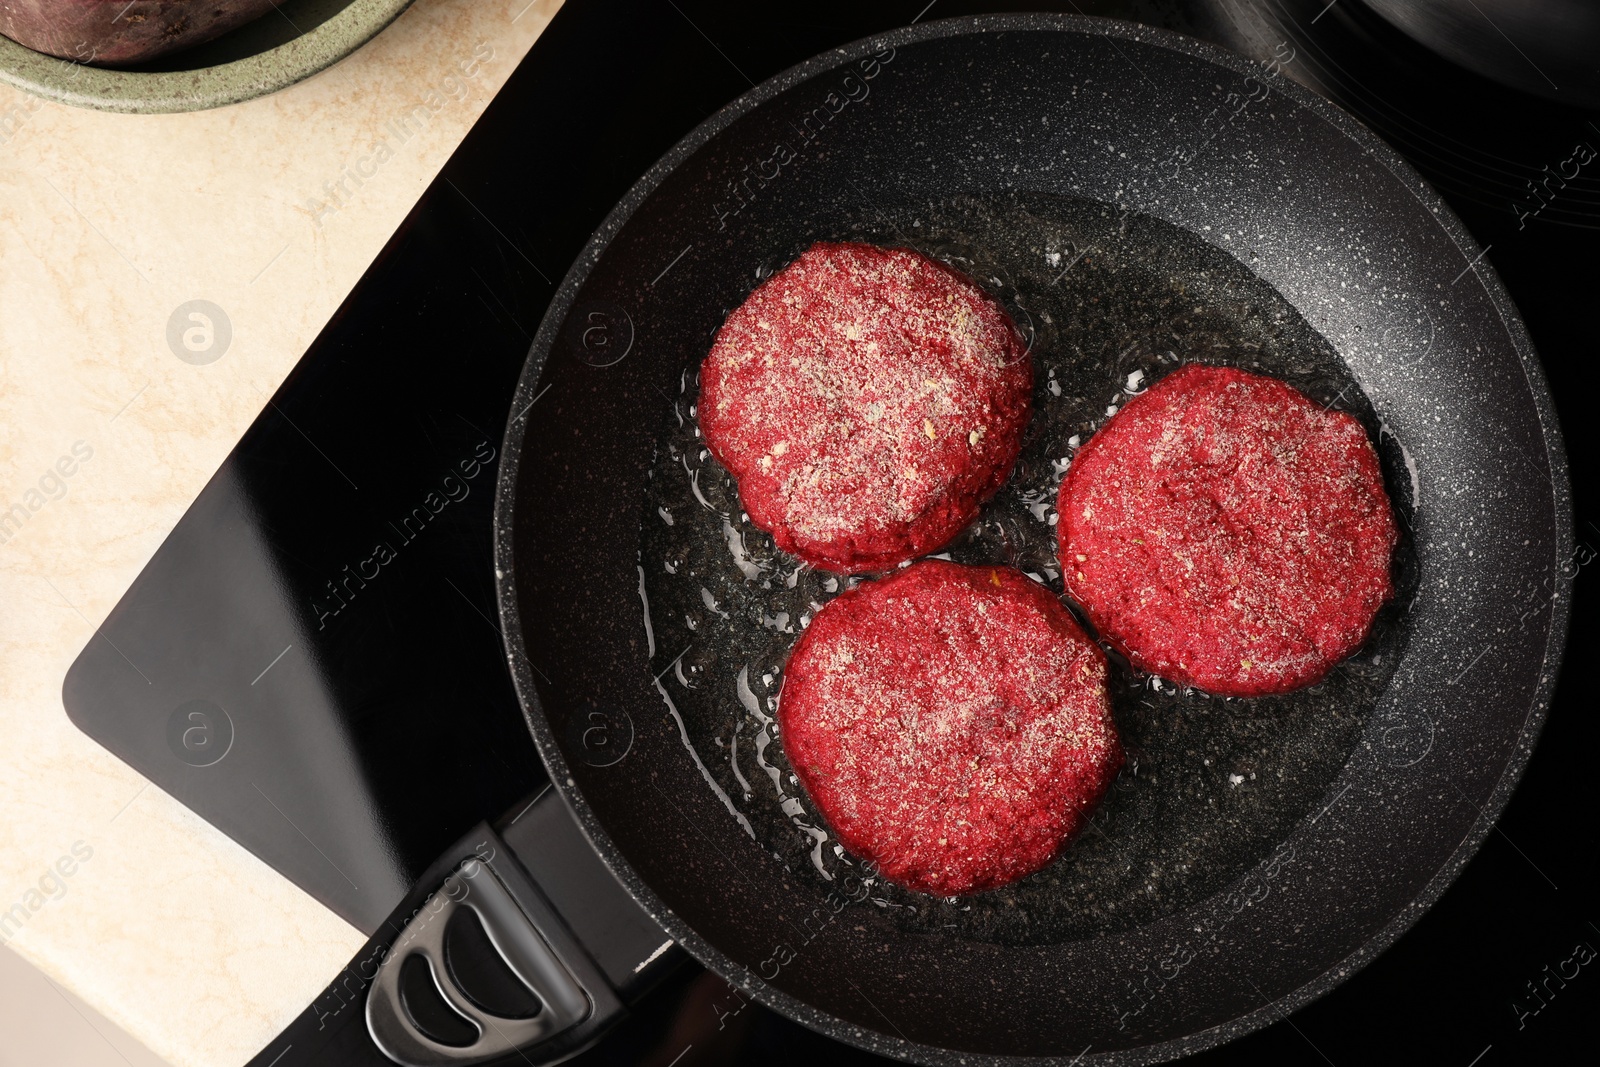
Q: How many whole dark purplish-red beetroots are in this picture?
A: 1